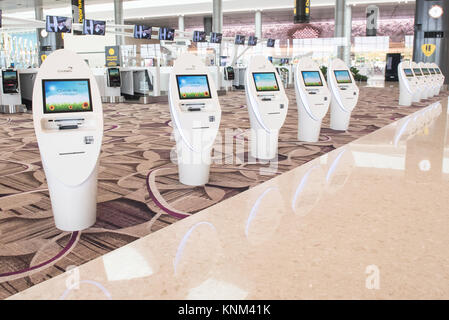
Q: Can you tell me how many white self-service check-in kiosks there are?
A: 10